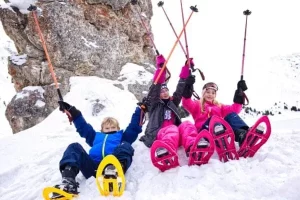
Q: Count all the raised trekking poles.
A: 6